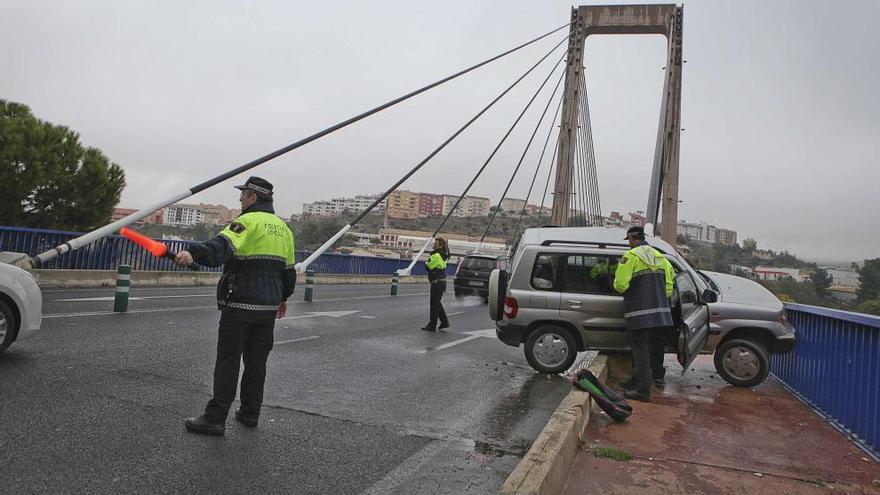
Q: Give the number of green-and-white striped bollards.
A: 3